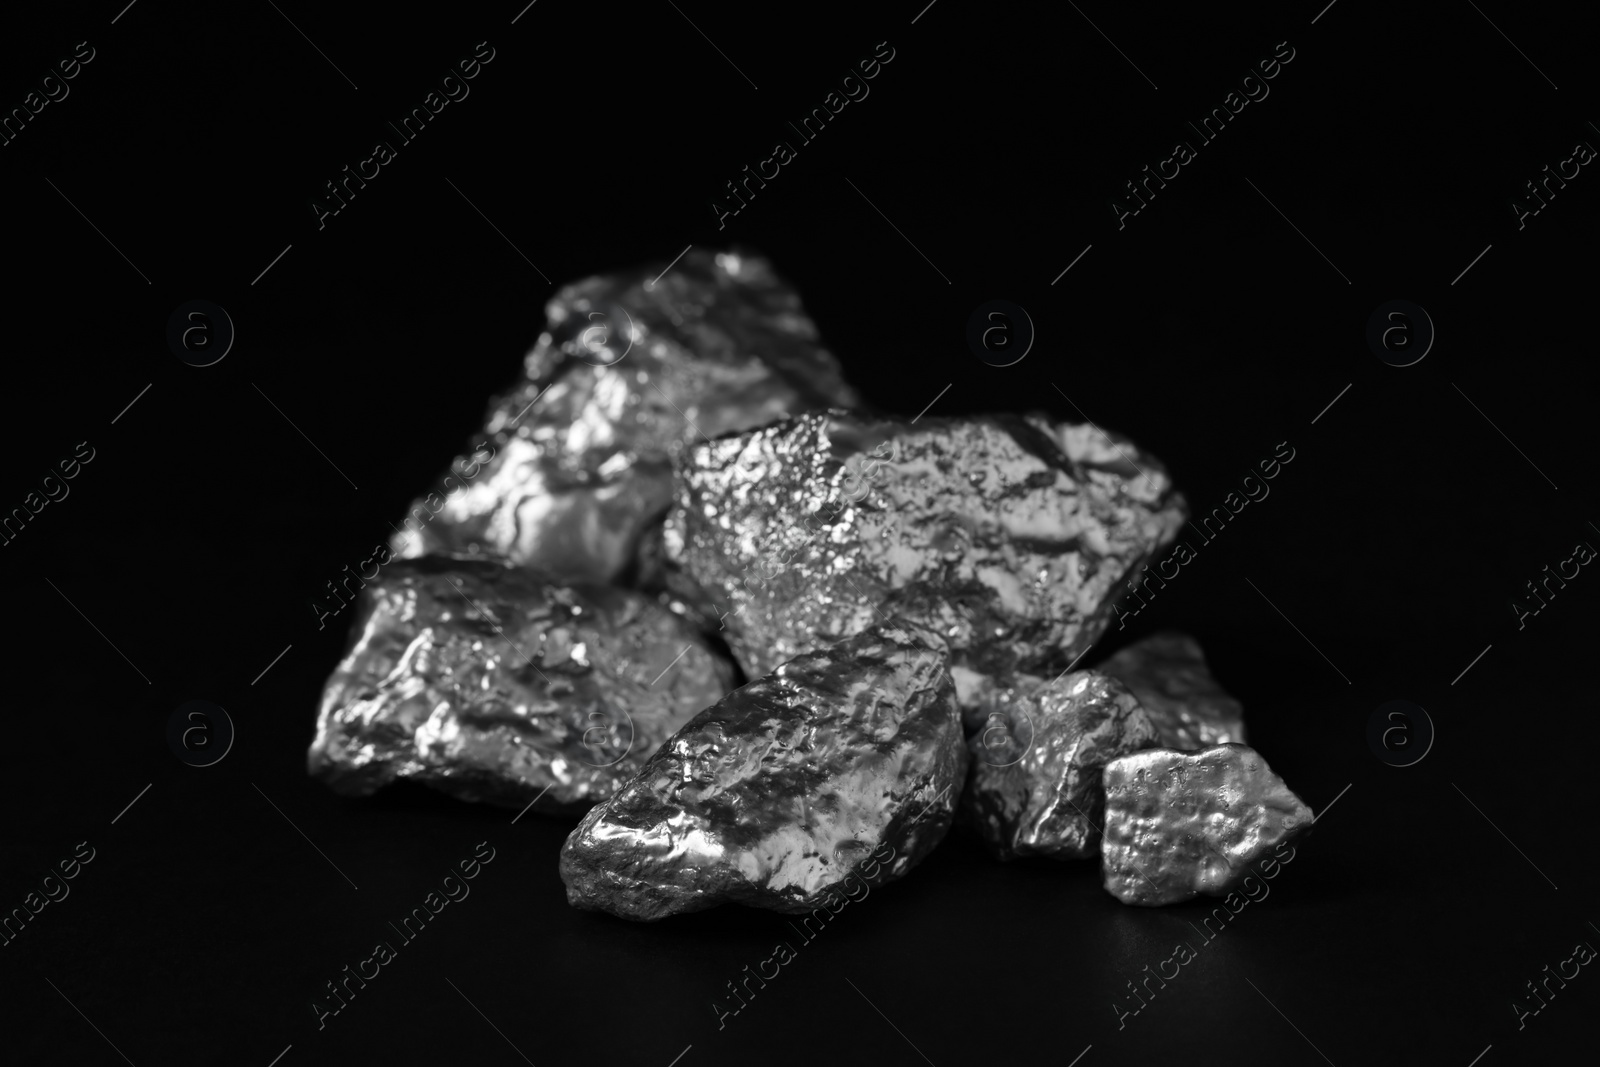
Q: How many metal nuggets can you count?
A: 7